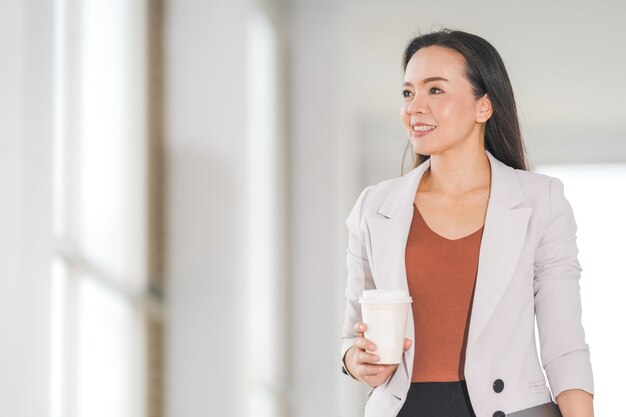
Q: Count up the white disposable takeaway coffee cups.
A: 1